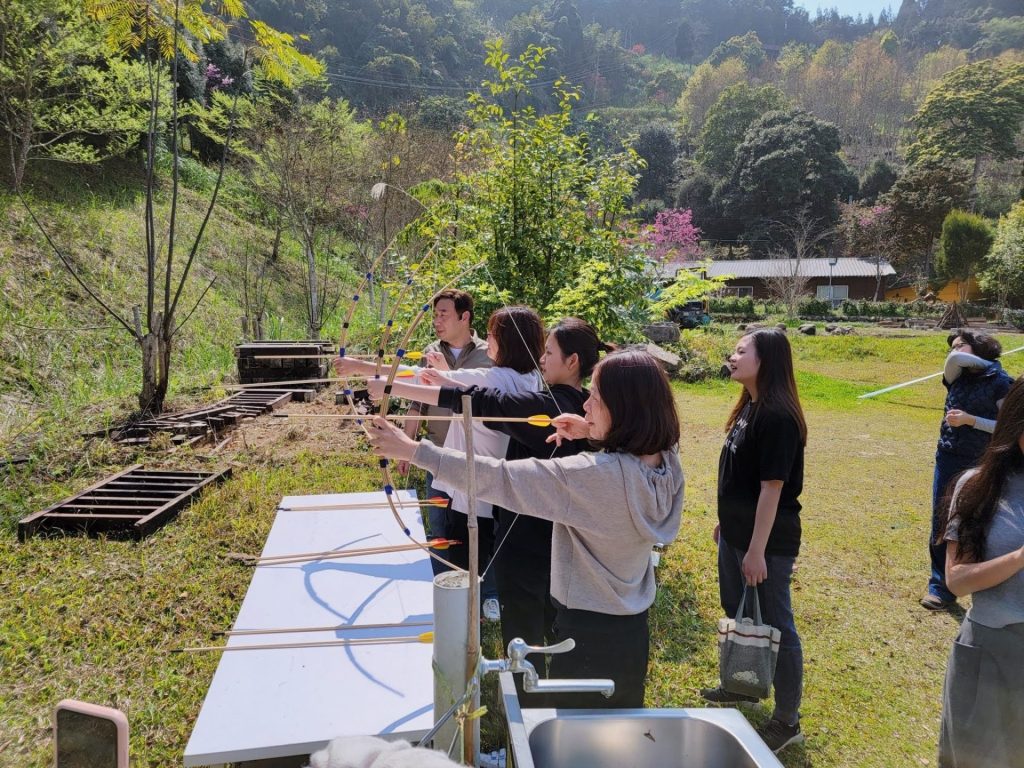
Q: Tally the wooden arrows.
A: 9